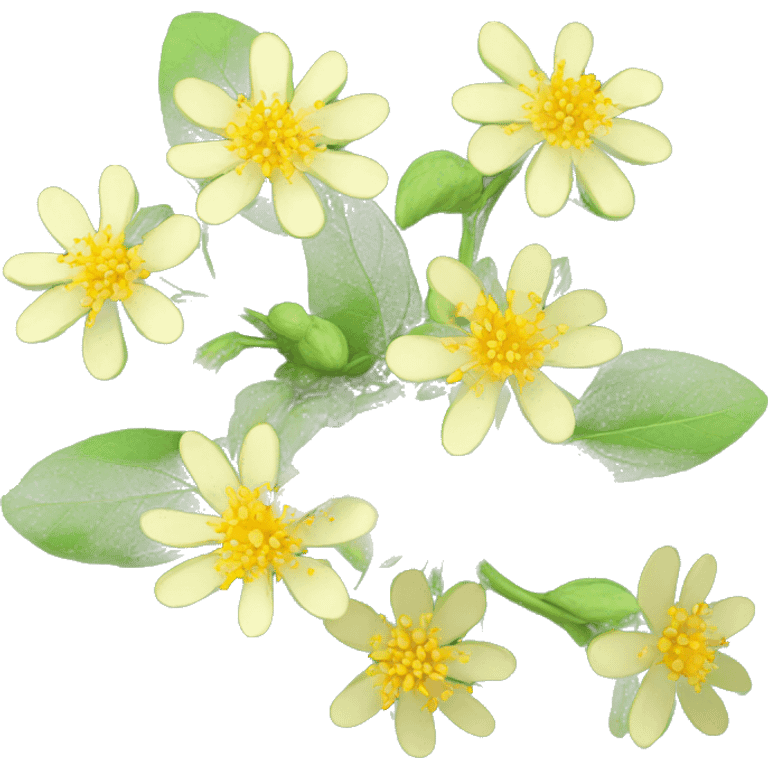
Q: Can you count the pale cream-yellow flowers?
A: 7